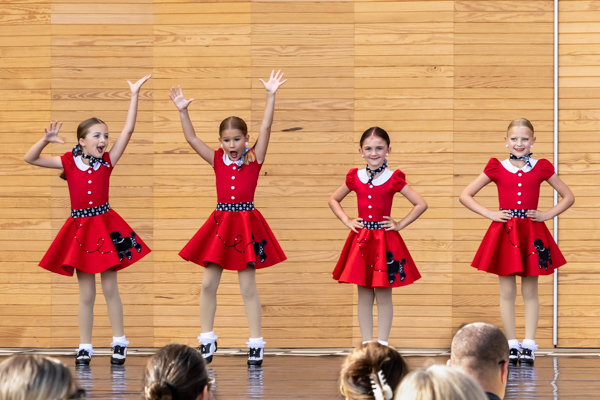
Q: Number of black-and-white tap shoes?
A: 6